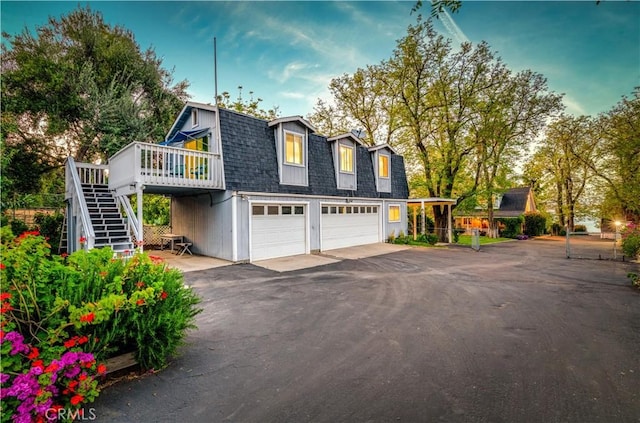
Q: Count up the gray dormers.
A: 3